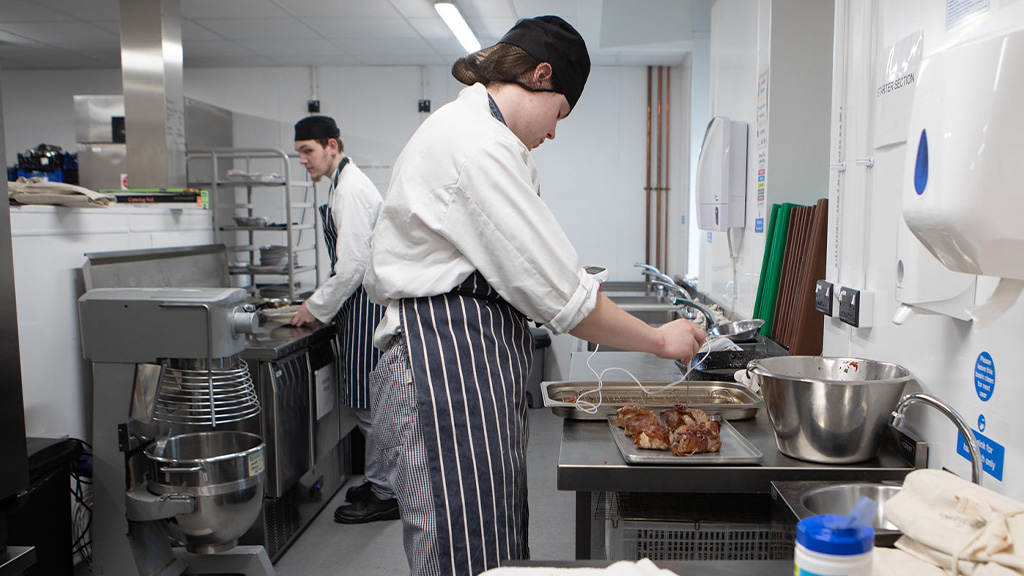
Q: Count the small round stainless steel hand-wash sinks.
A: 1